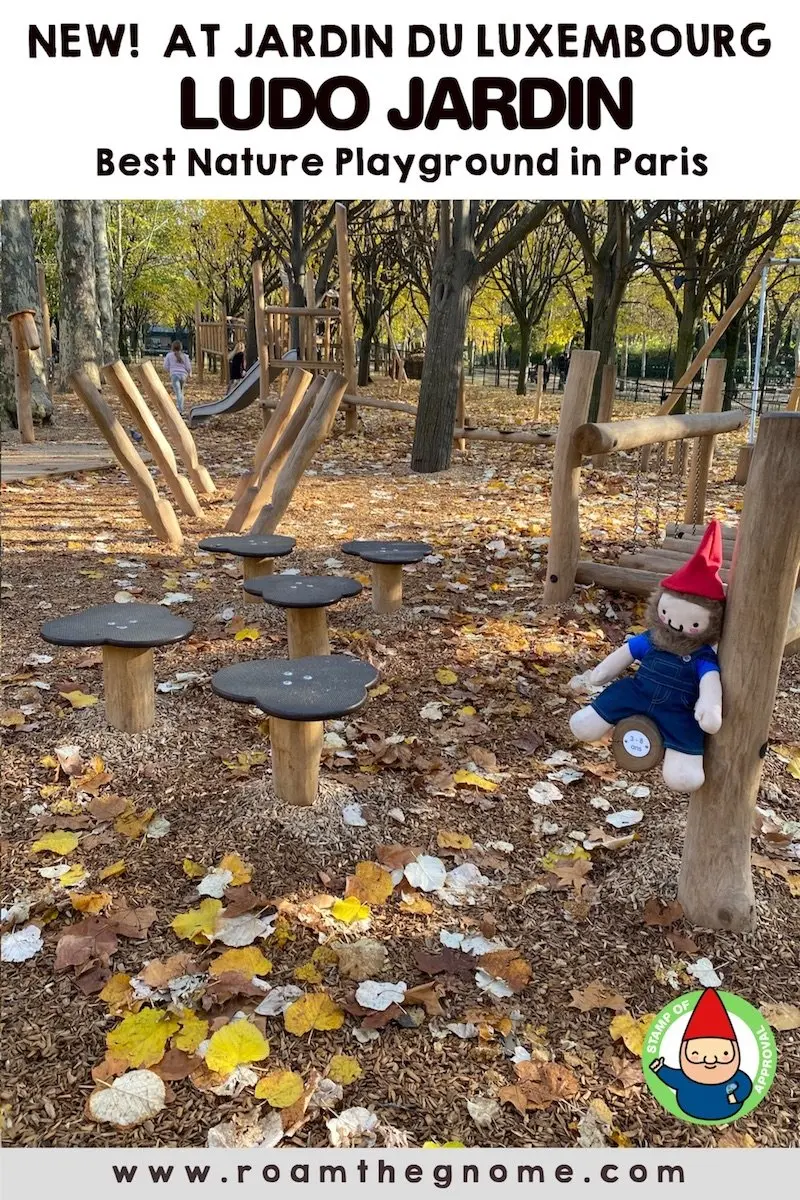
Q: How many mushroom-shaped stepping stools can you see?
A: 5